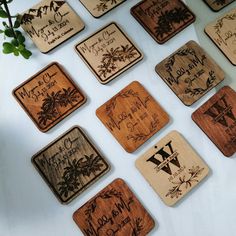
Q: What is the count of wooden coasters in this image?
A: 13